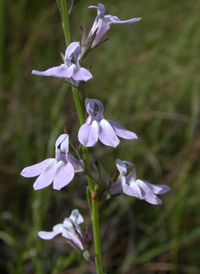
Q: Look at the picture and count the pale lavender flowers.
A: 6